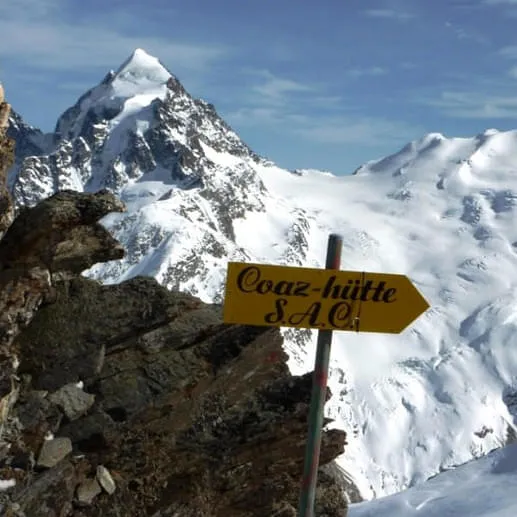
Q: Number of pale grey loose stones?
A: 4